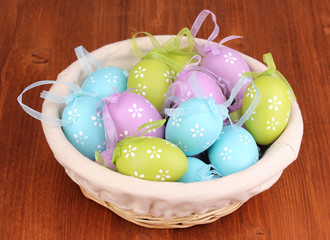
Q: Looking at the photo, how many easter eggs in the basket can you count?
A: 12